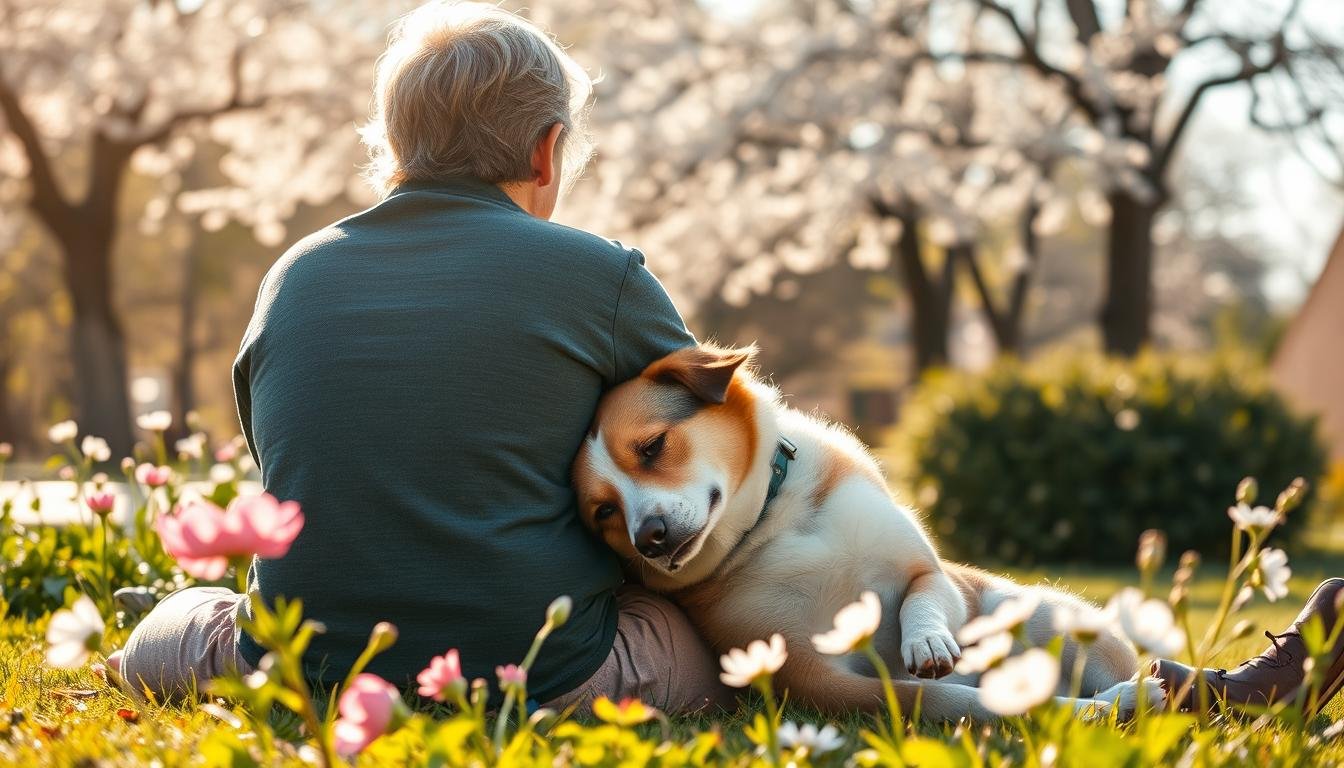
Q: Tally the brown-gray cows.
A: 0